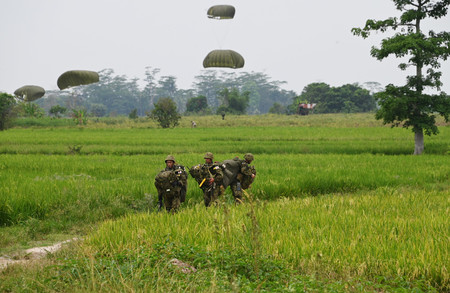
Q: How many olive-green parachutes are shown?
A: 4